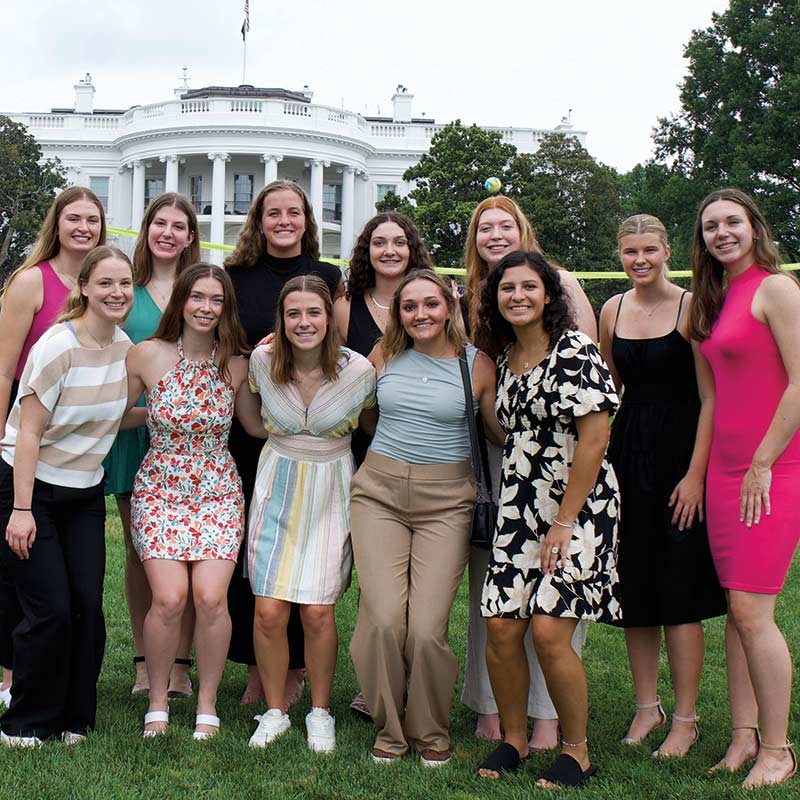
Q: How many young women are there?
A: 12